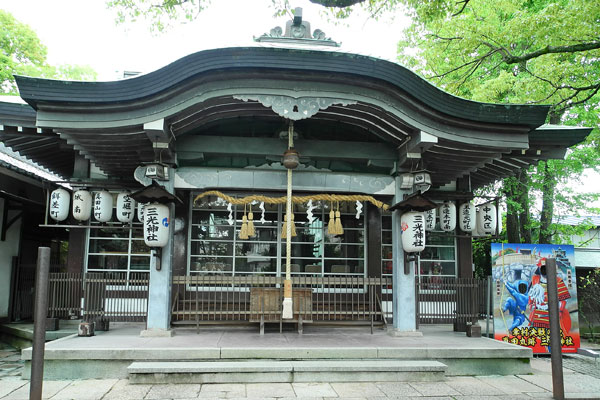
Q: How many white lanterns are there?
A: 11